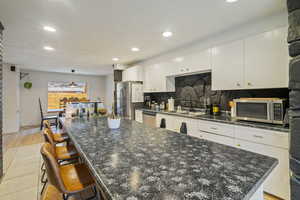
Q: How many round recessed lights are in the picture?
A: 6